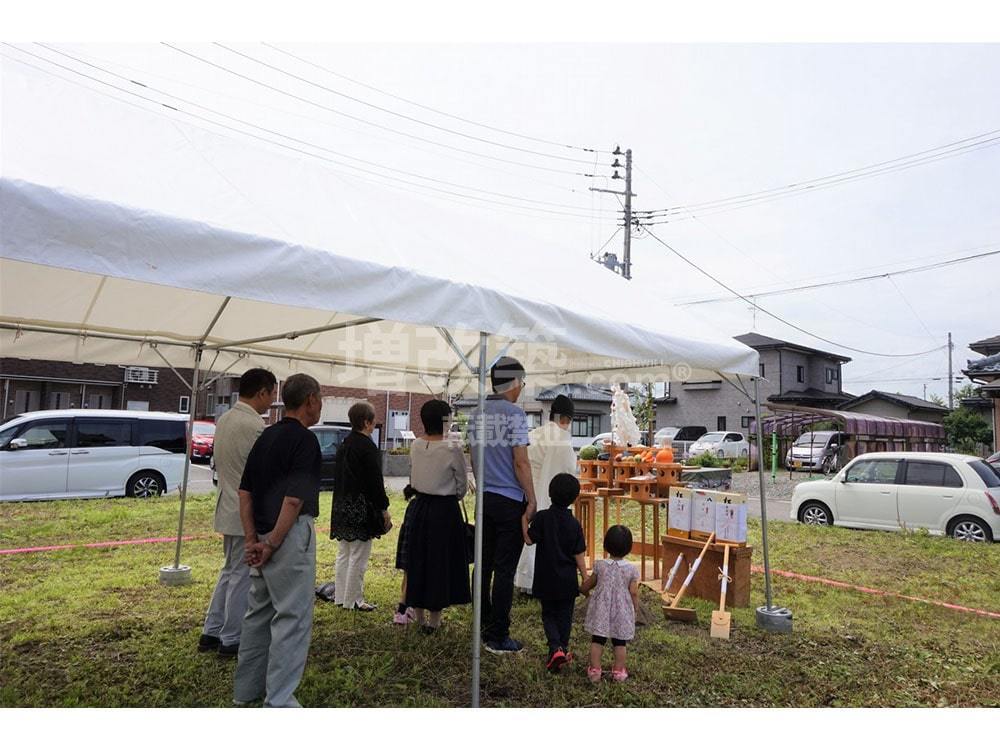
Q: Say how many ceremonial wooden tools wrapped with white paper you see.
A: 3